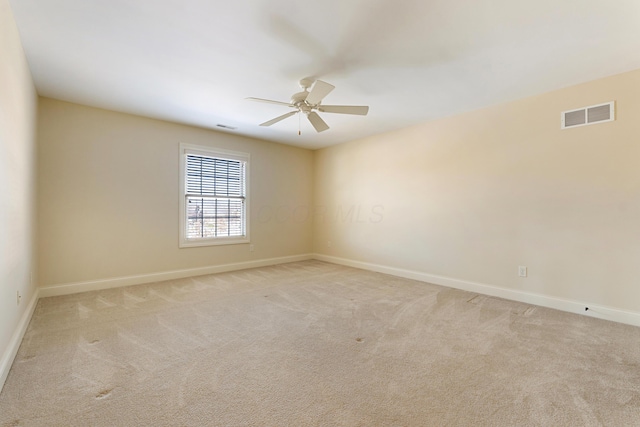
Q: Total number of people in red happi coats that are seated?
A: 0